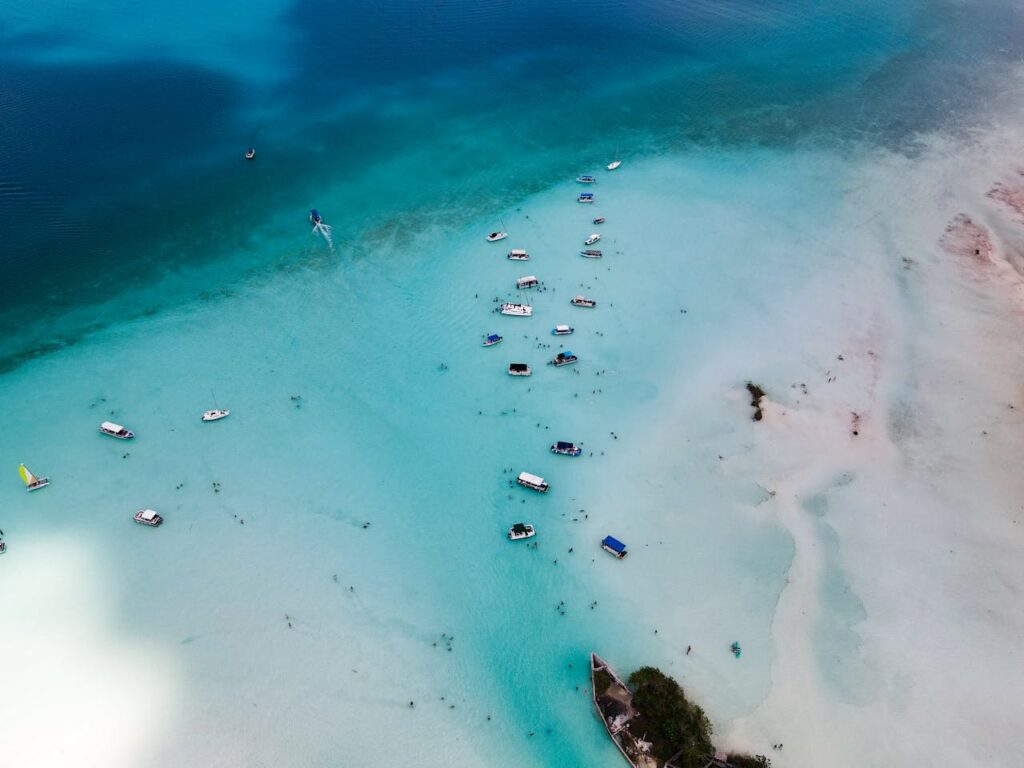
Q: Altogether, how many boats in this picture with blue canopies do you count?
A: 7